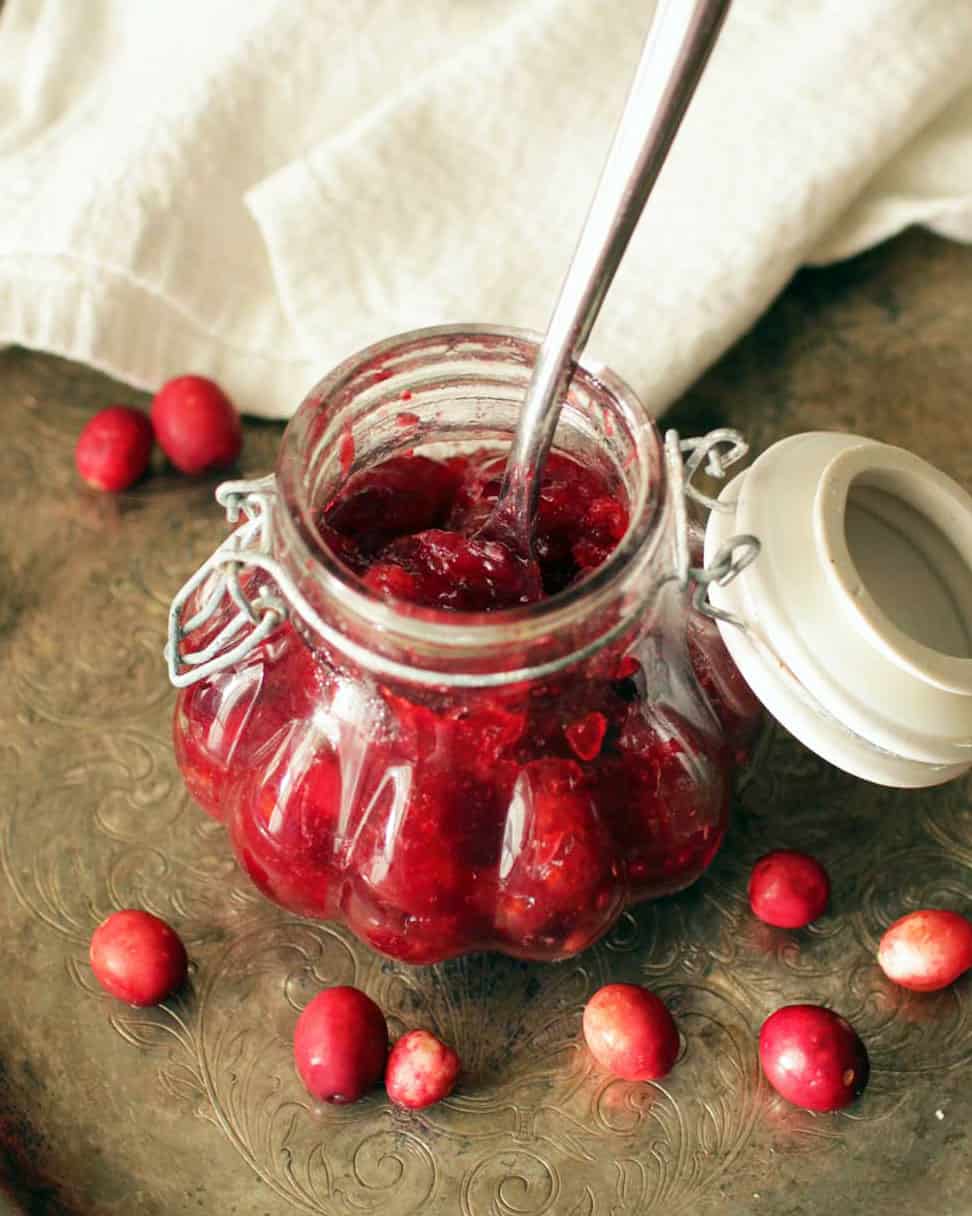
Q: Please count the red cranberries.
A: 9